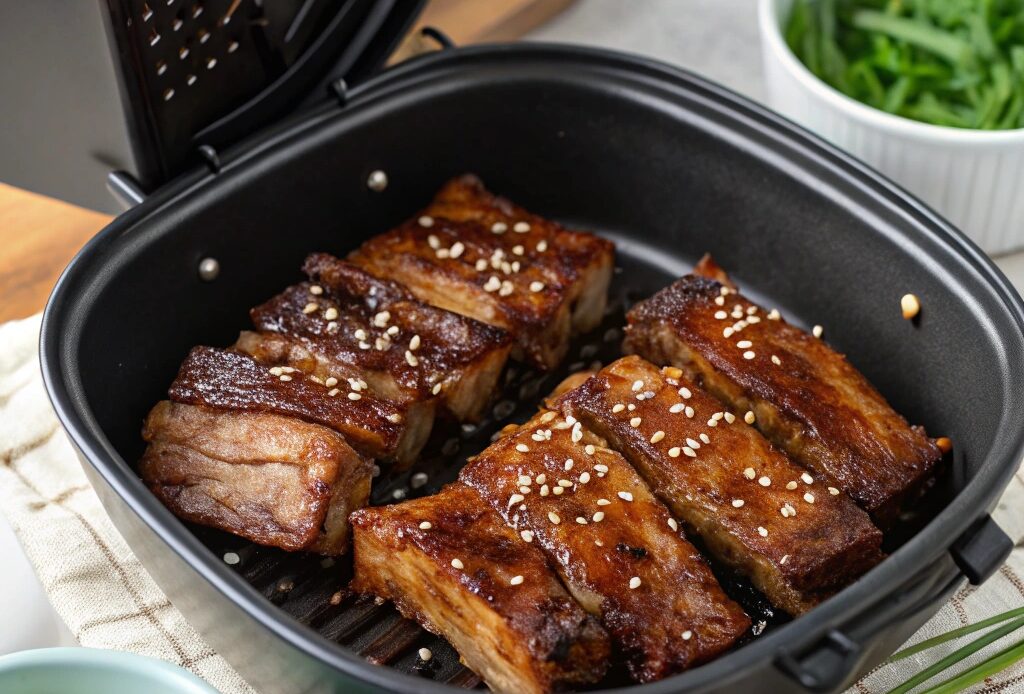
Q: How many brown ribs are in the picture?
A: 8